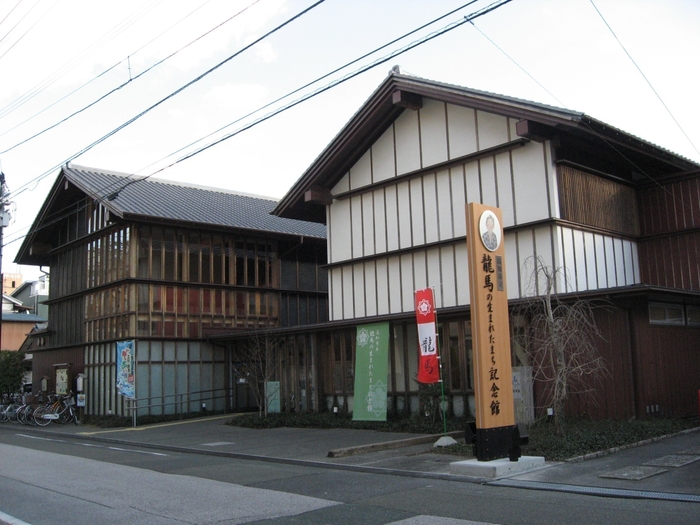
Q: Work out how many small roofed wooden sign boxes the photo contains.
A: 2